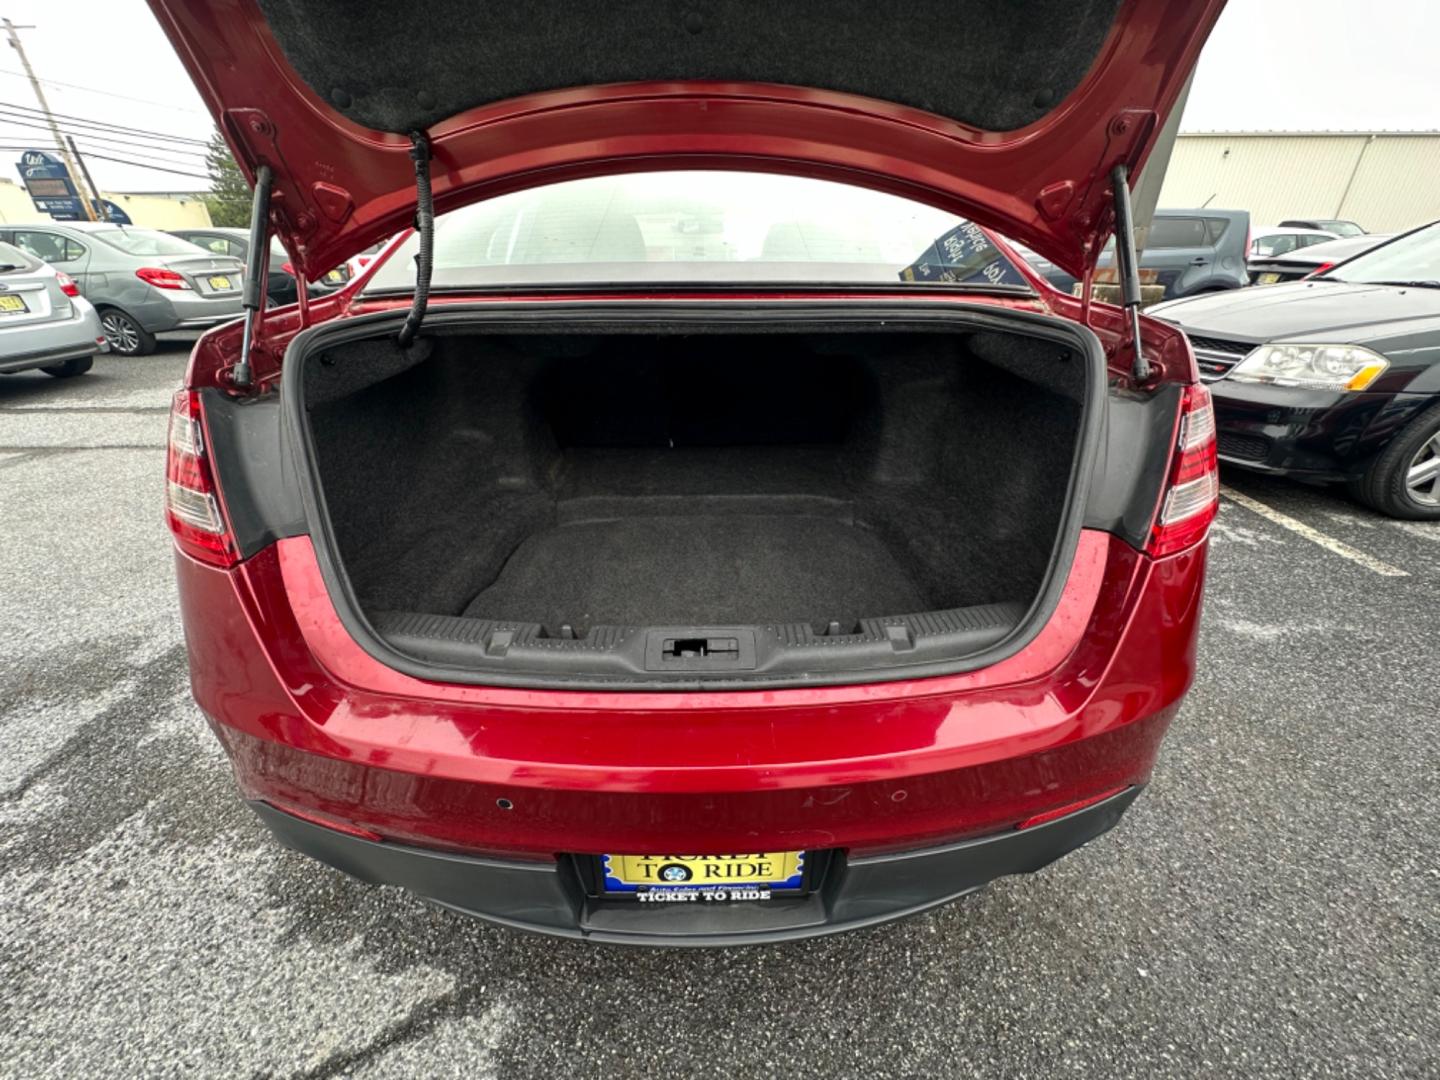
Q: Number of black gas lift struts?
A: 2